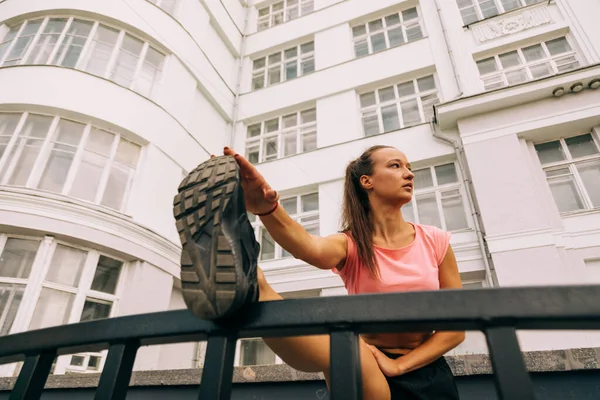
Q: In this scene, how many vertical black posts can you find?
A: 5